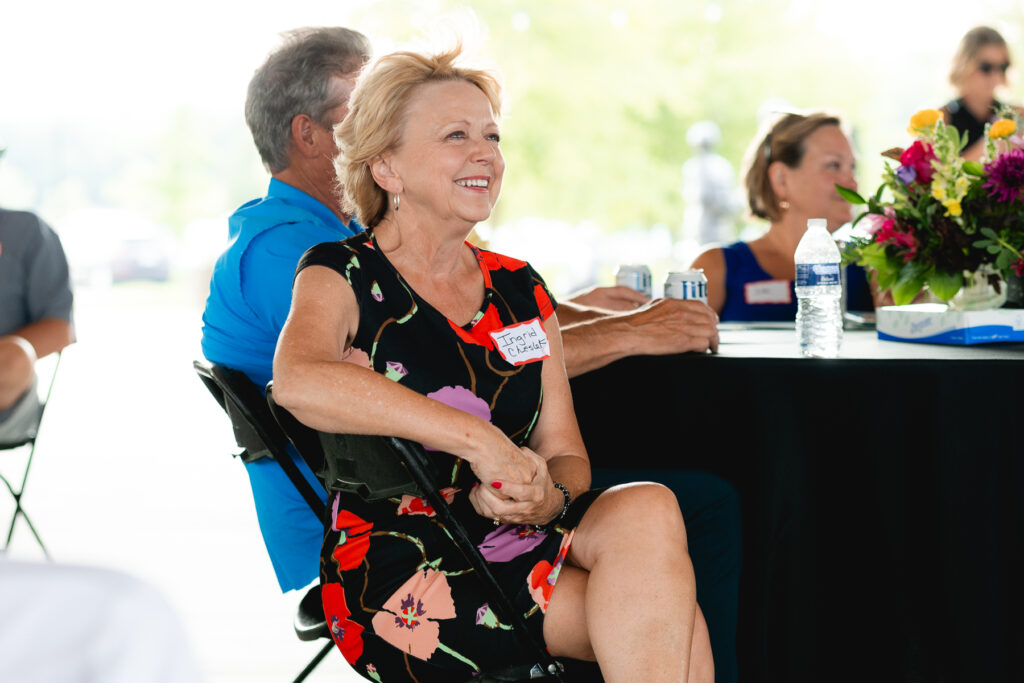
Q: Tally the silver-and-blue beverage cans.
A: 2